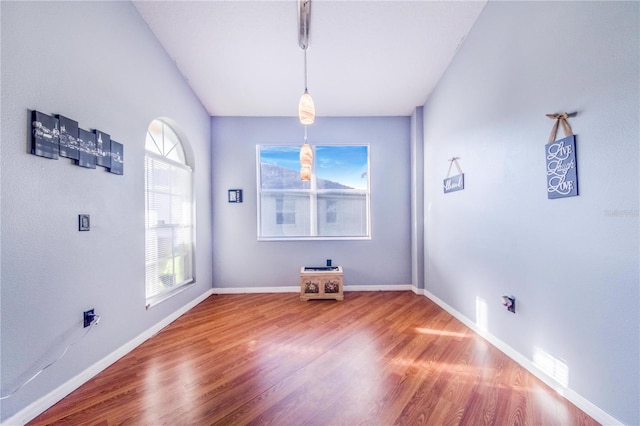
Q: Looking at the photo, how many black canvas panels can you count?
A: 5